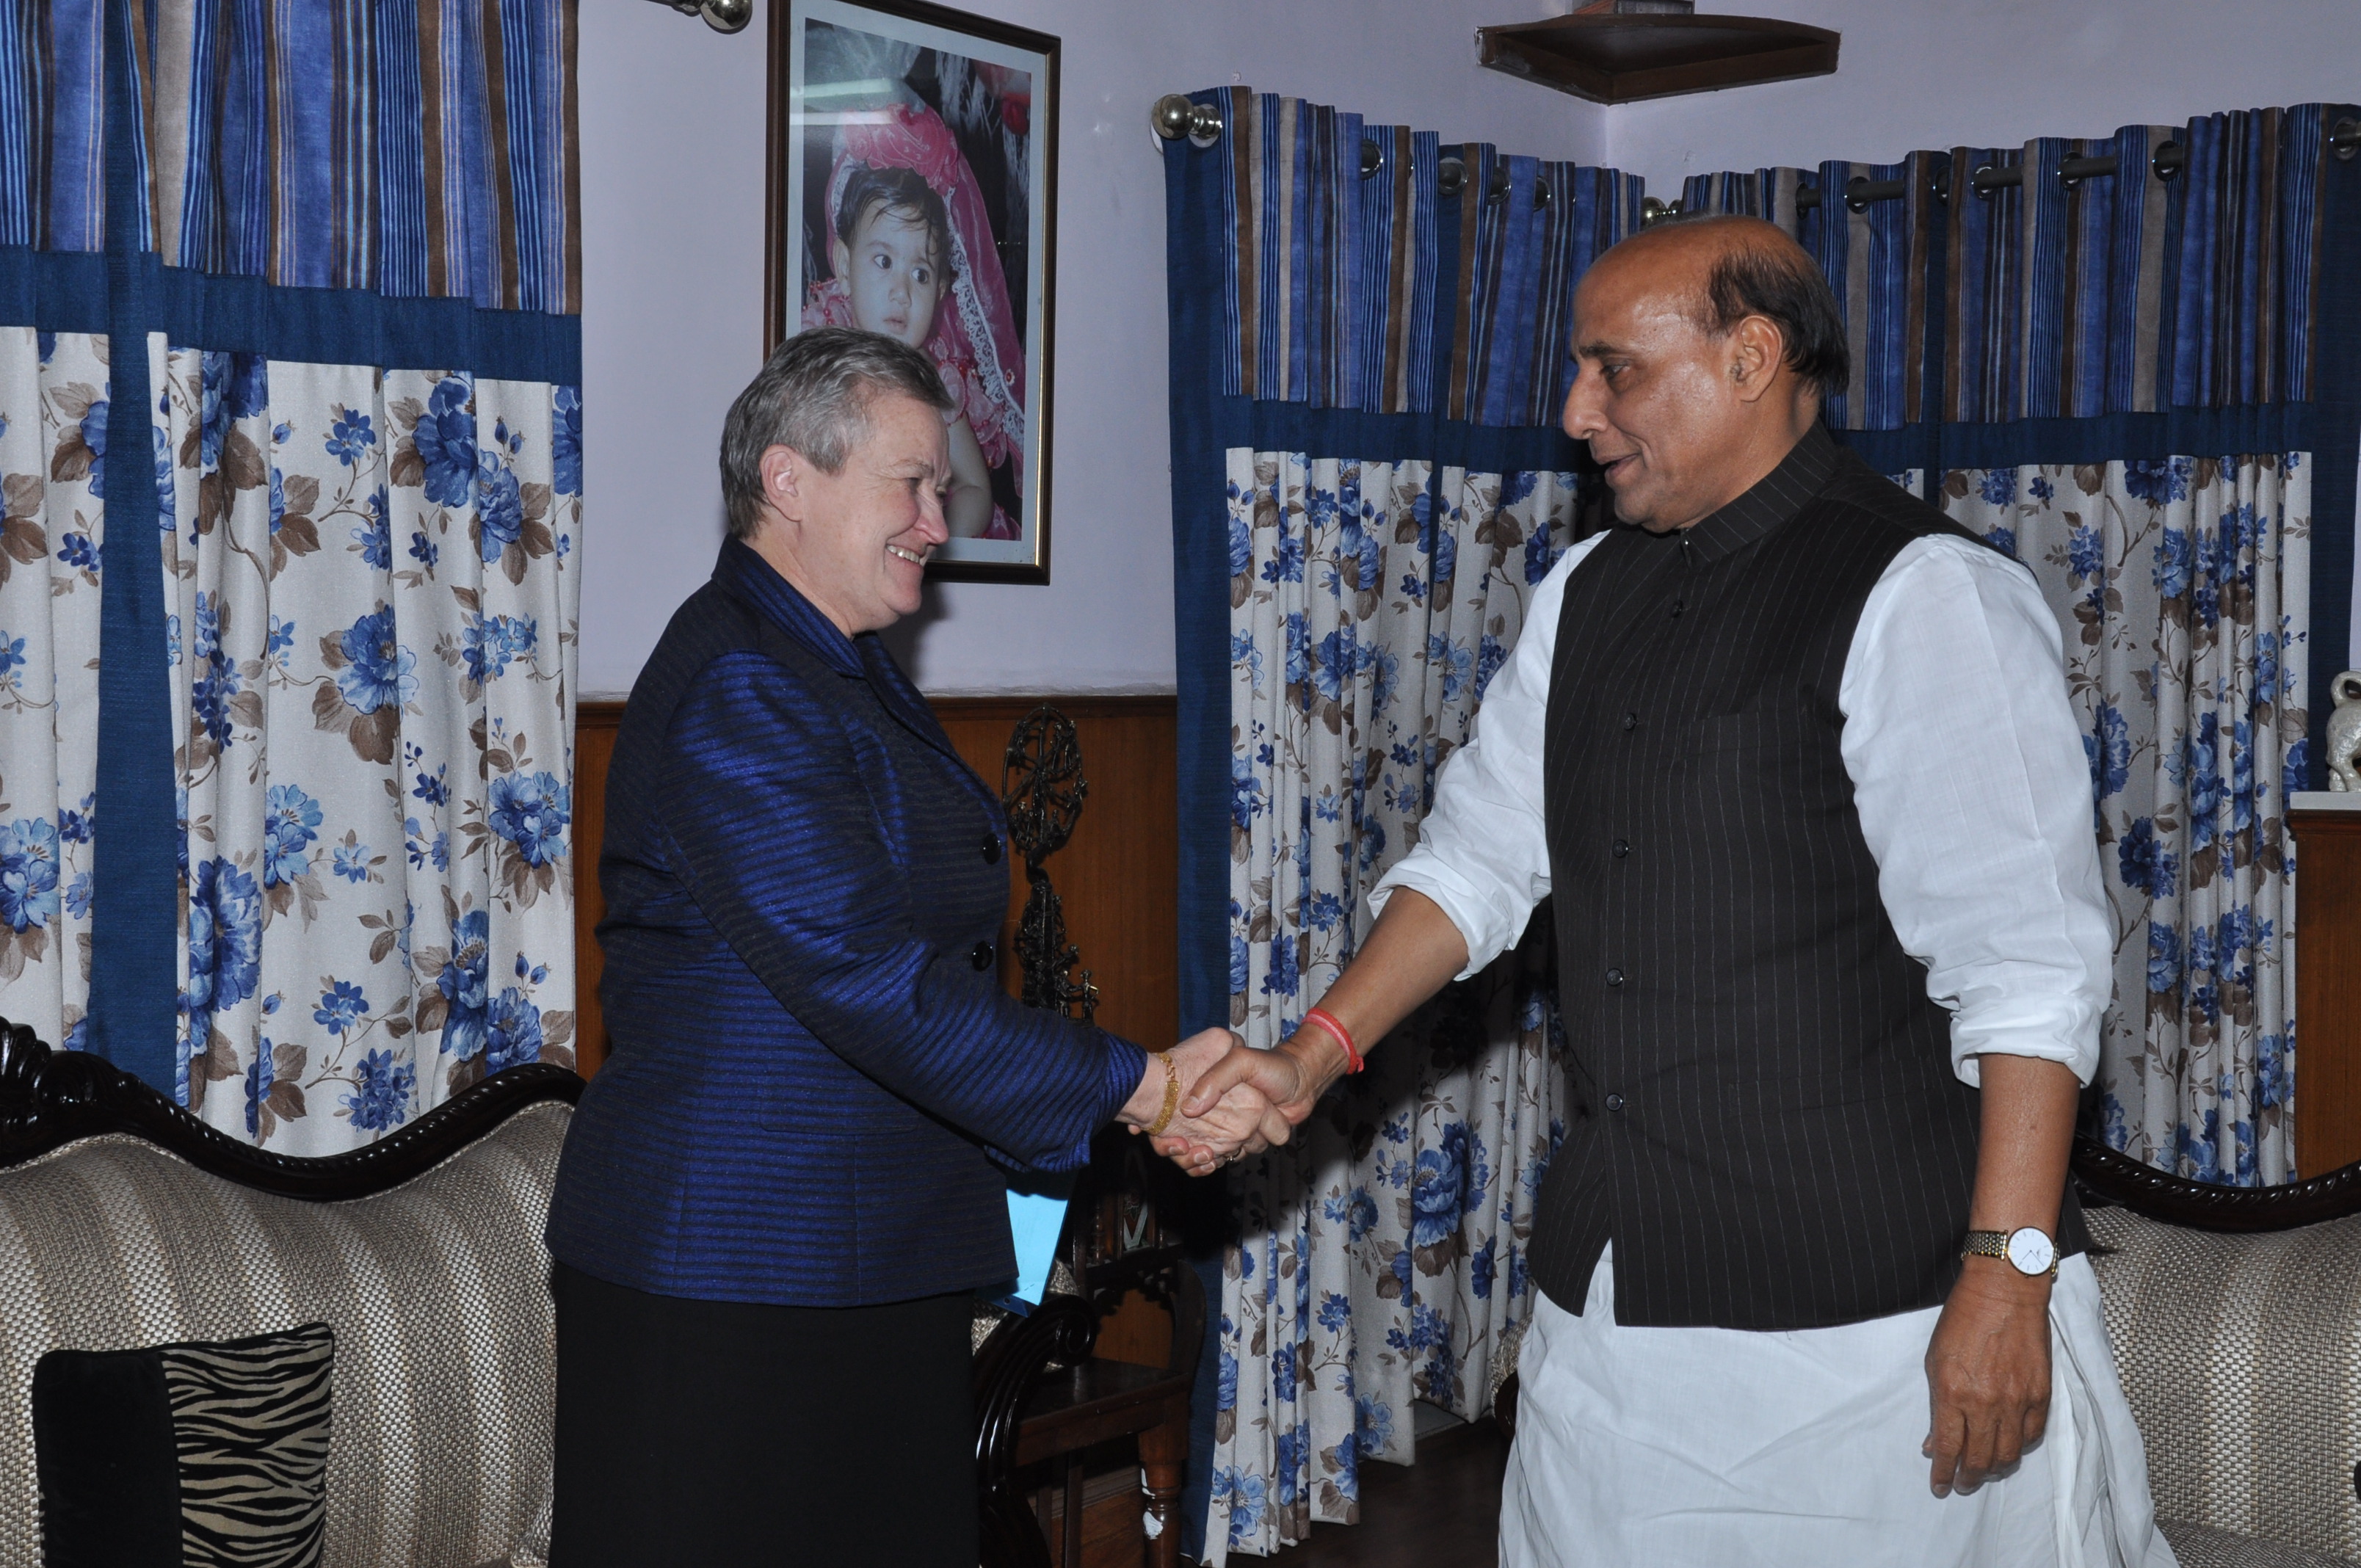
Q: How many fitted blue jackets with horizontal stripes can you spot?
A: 1